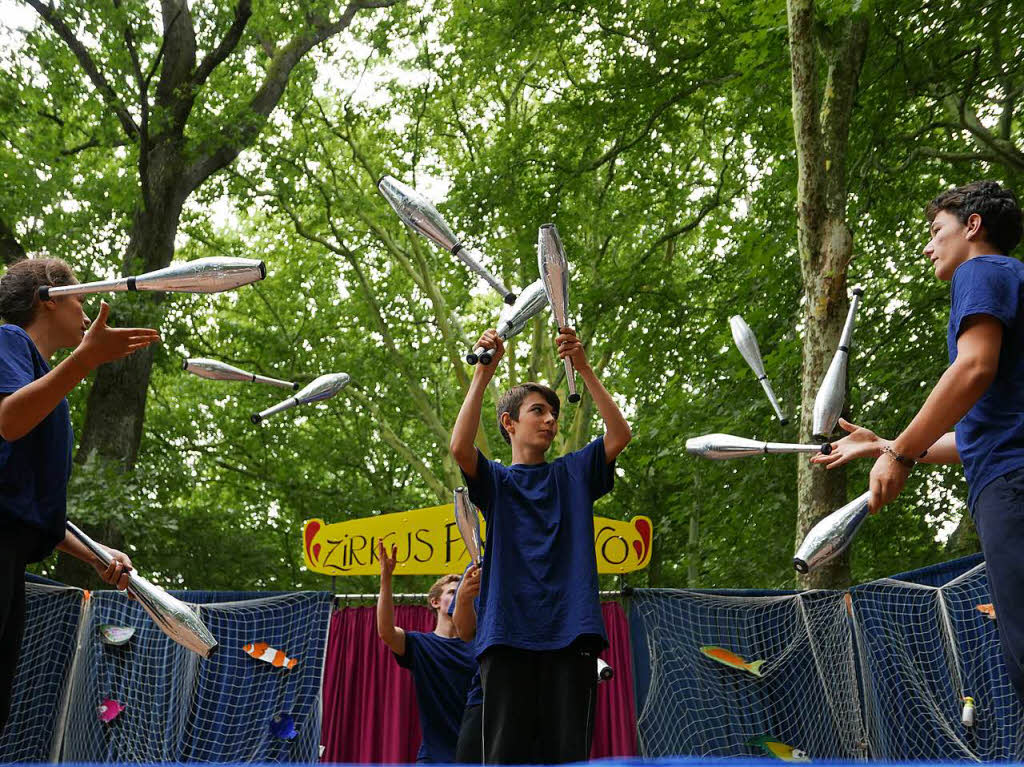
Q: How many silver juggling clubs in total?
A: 14